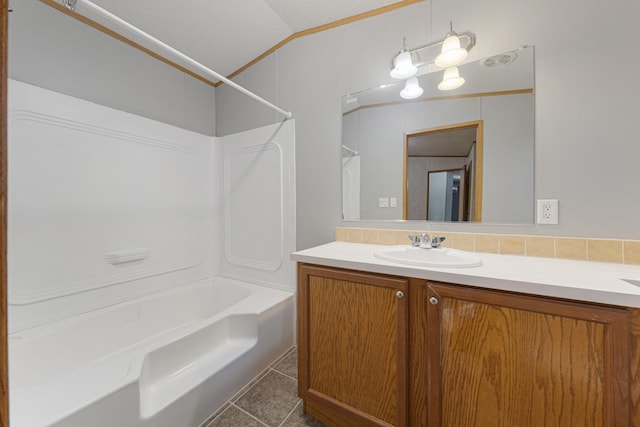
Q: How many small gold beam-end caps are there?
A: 0